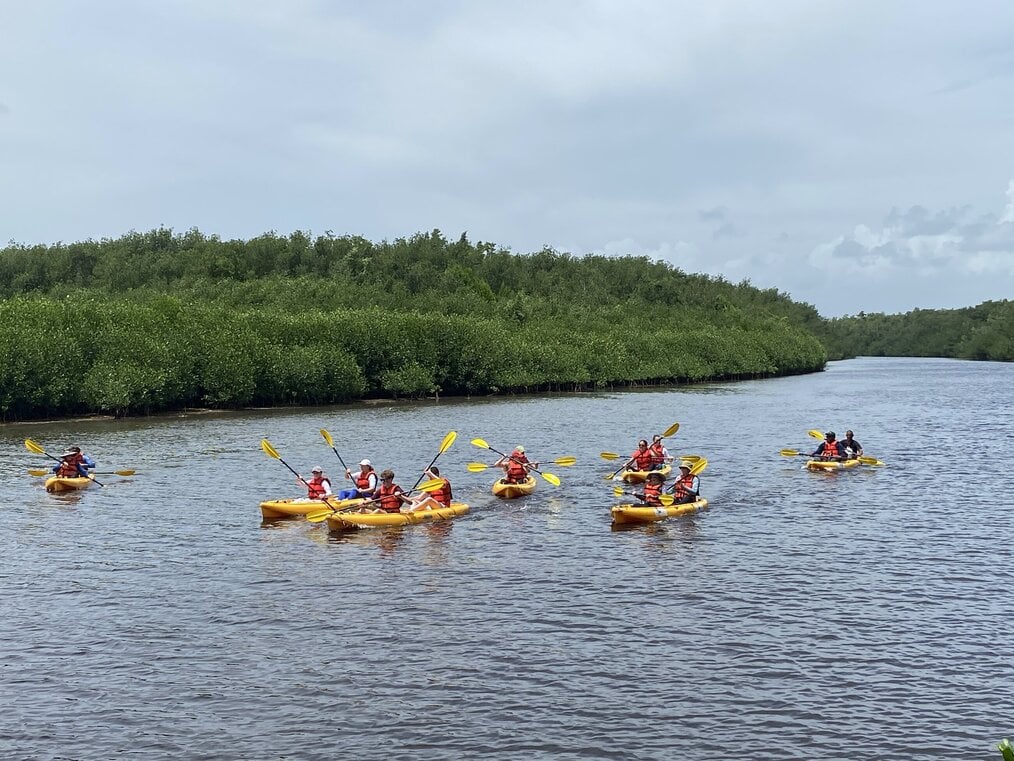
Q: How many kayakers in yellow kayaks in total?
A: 14